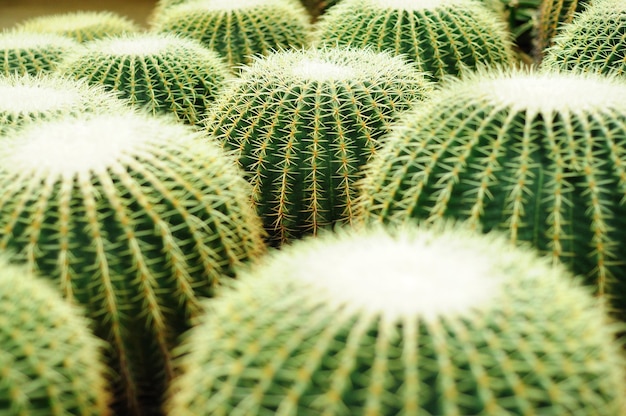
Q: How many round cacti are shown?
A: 12